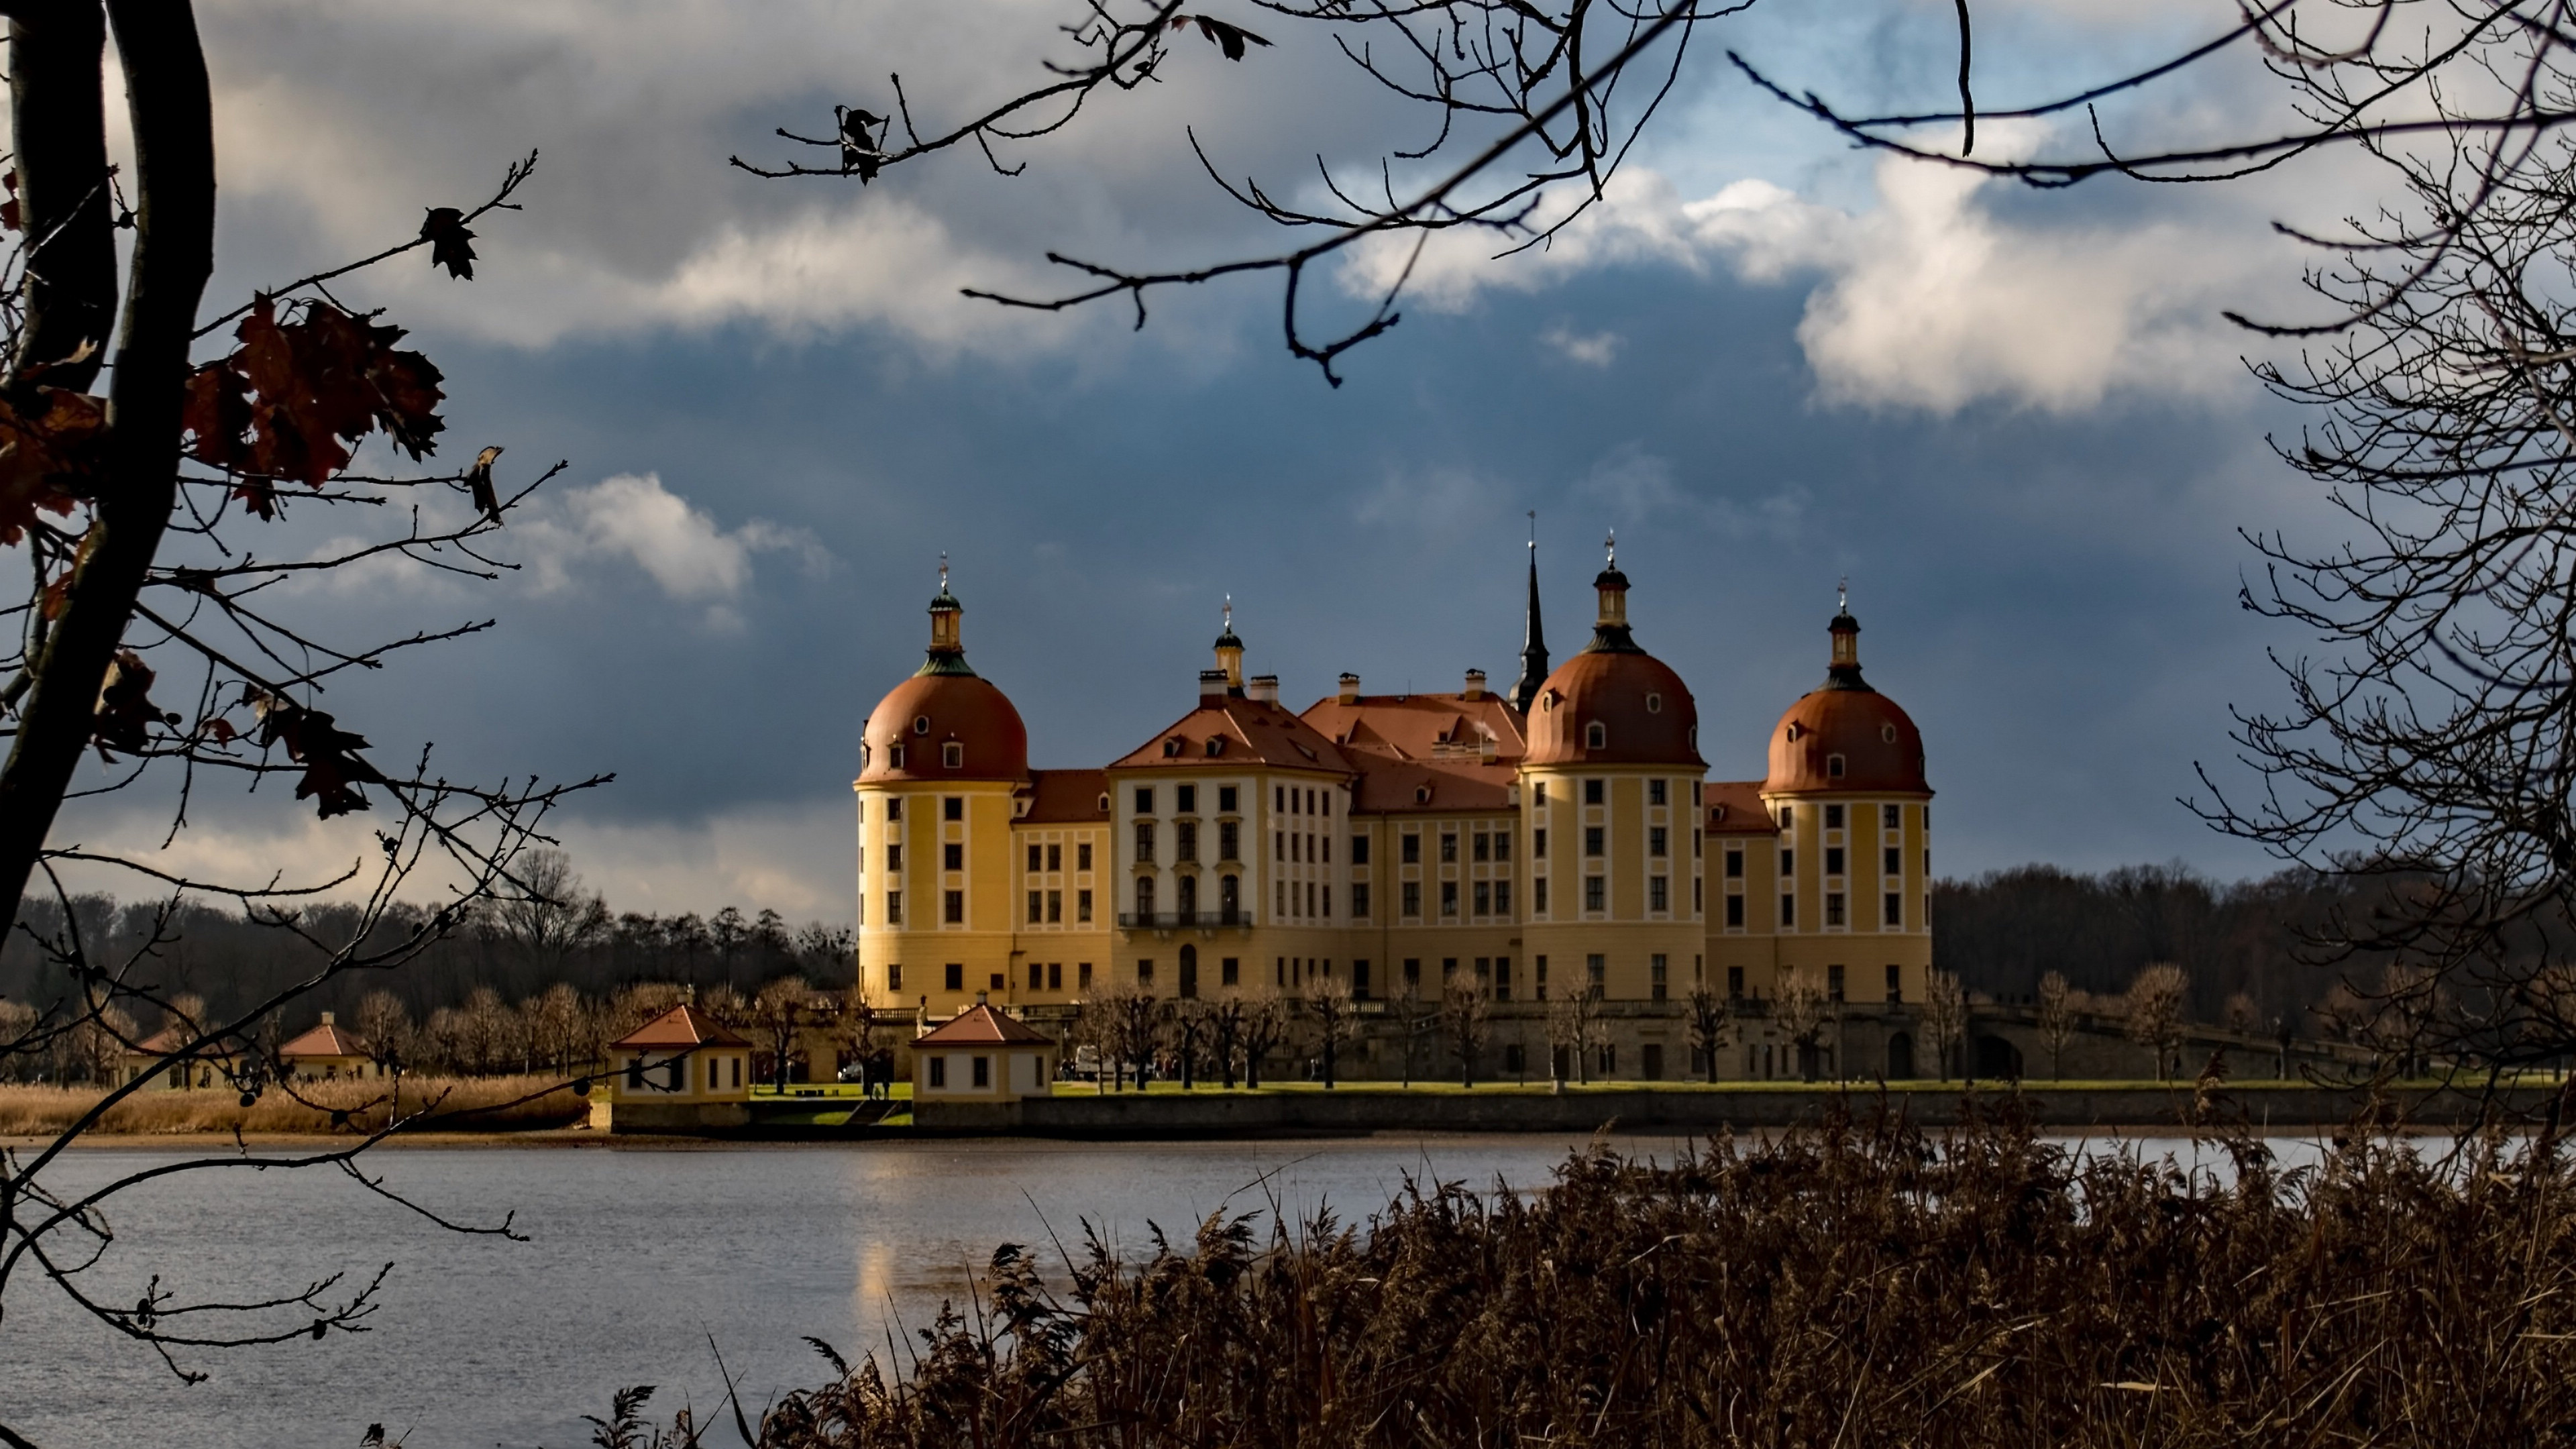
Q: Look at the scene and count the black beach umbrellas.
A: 0